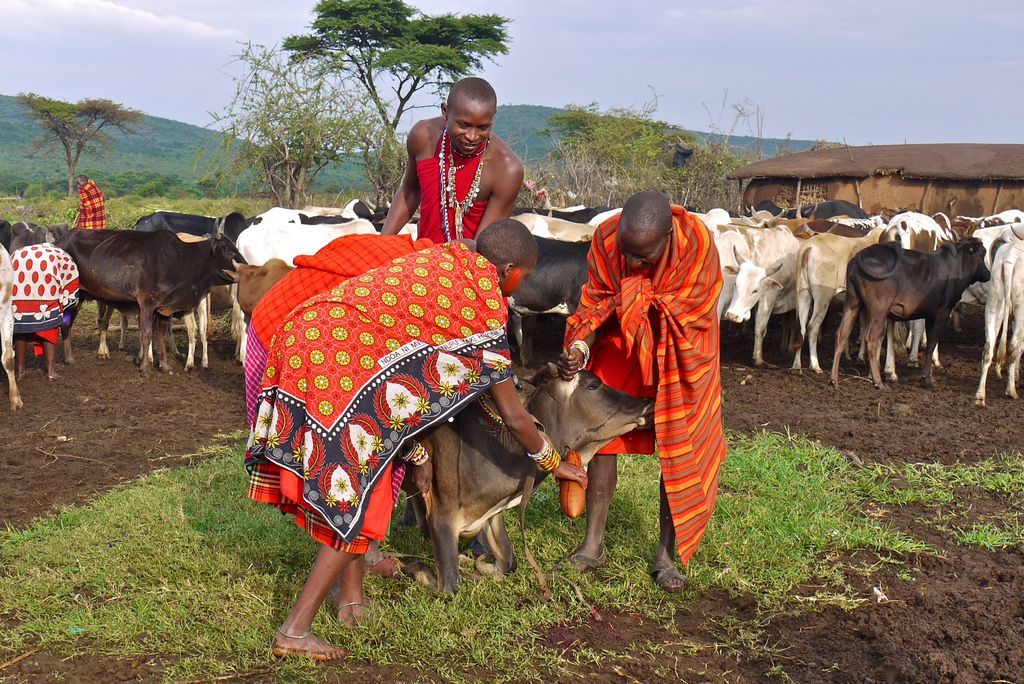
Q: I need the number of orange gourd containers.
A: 1